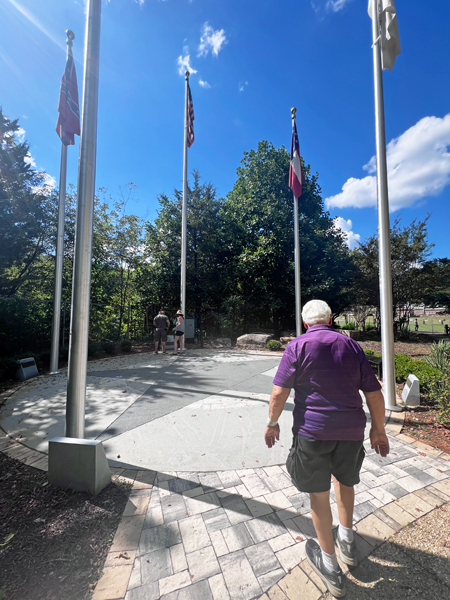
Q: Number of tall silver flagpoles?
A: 5